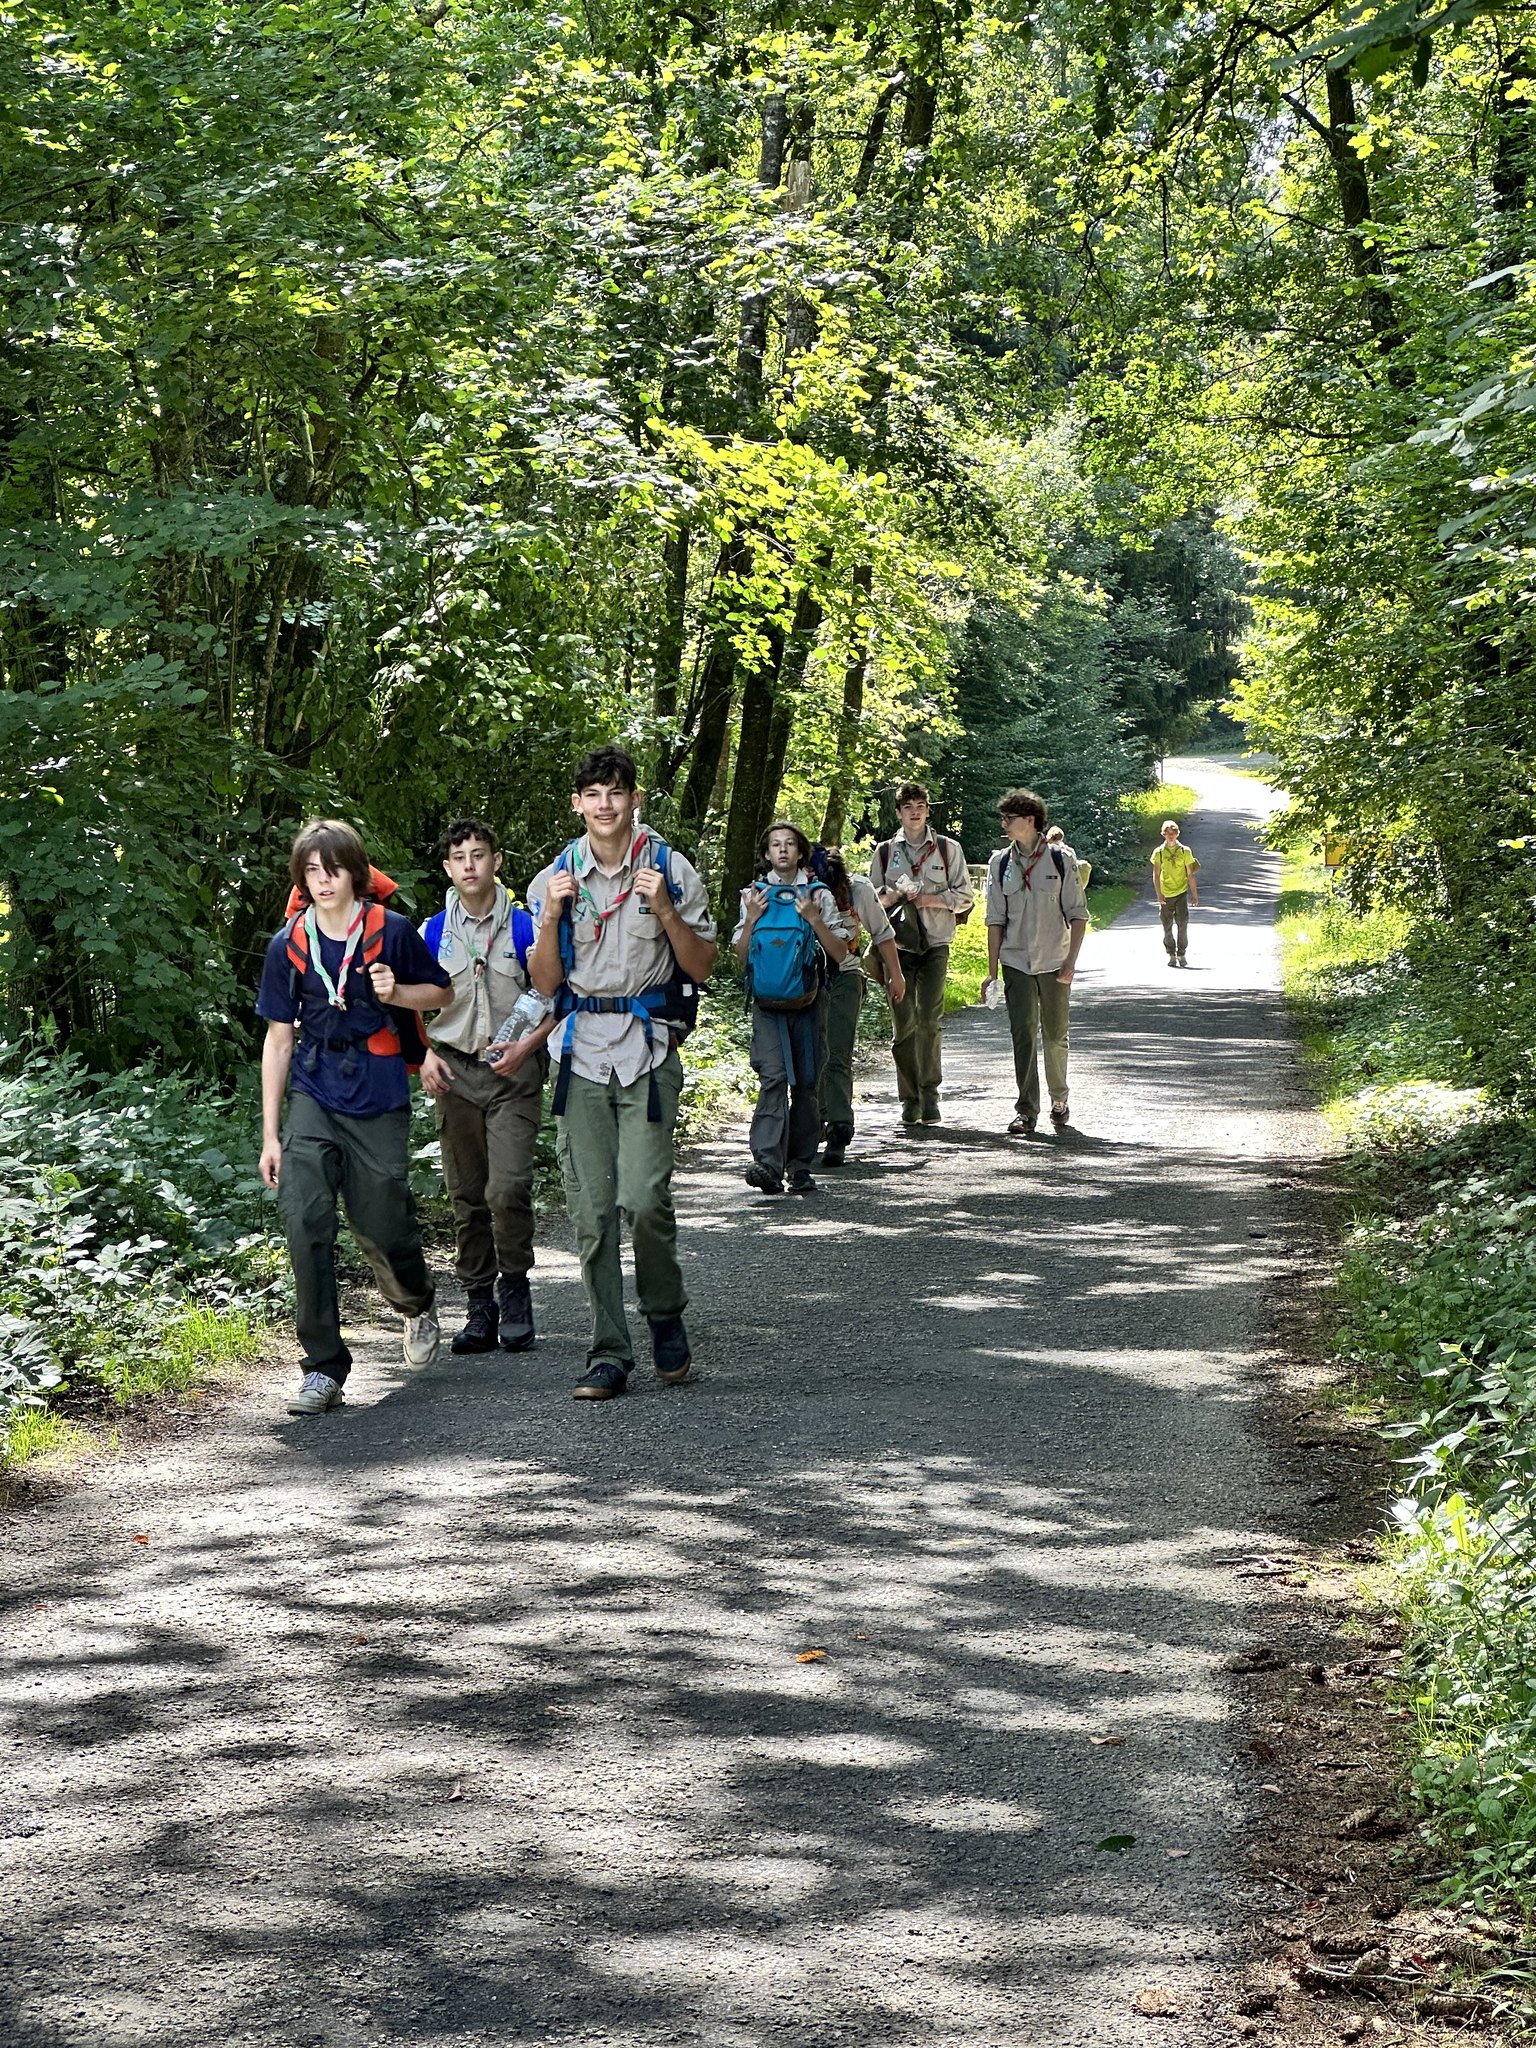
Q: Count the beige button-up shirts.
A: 6